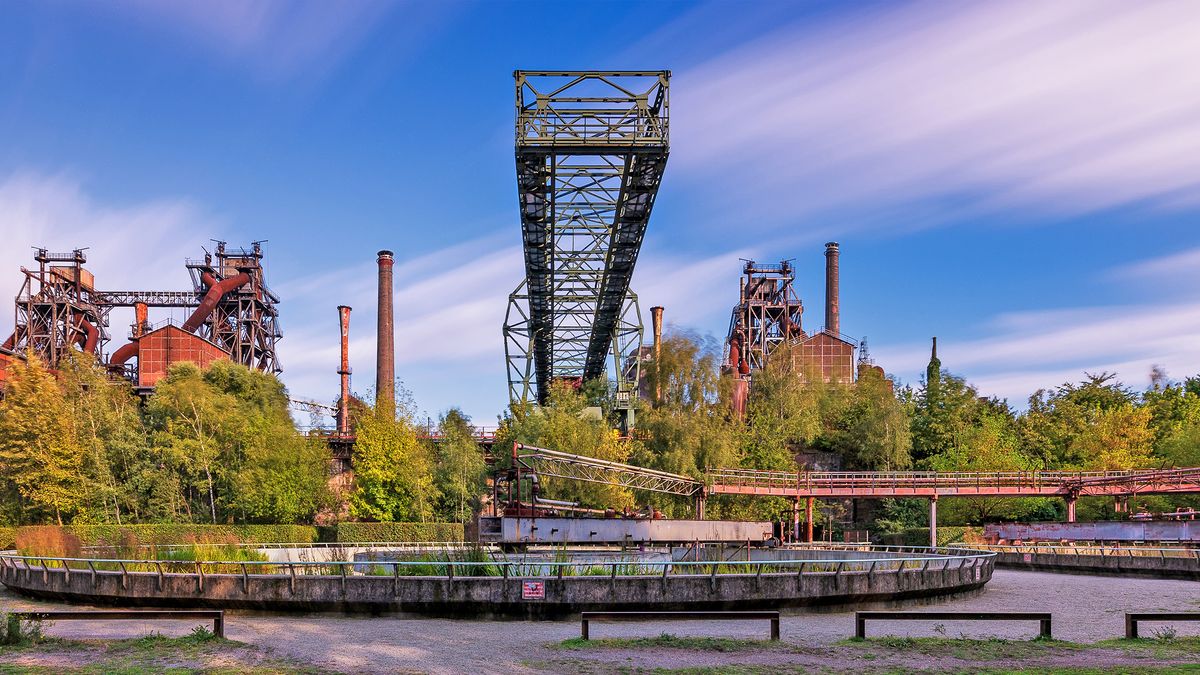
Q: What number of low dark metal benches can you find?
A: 4